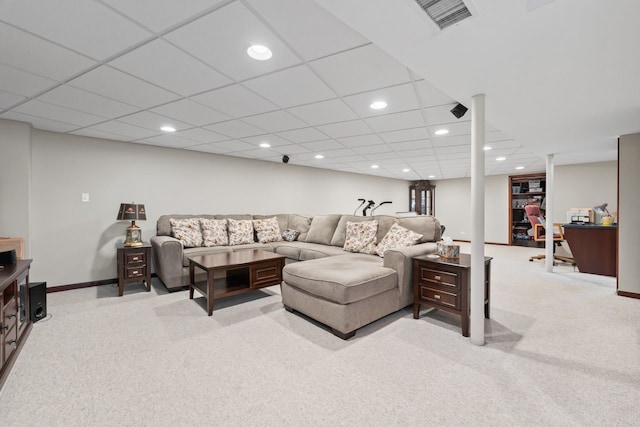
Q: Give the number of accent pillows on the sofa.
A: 7